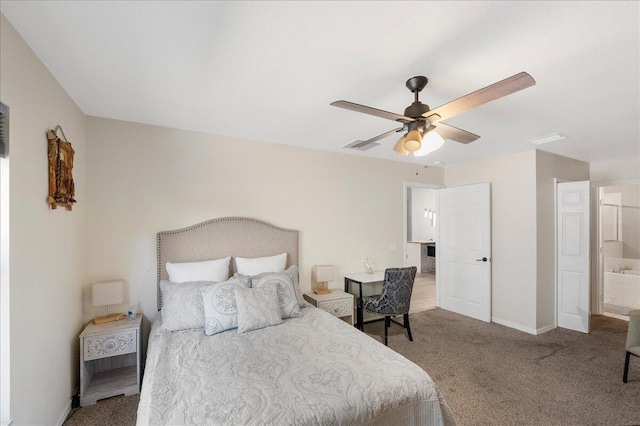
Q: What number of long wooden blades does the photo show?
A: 4